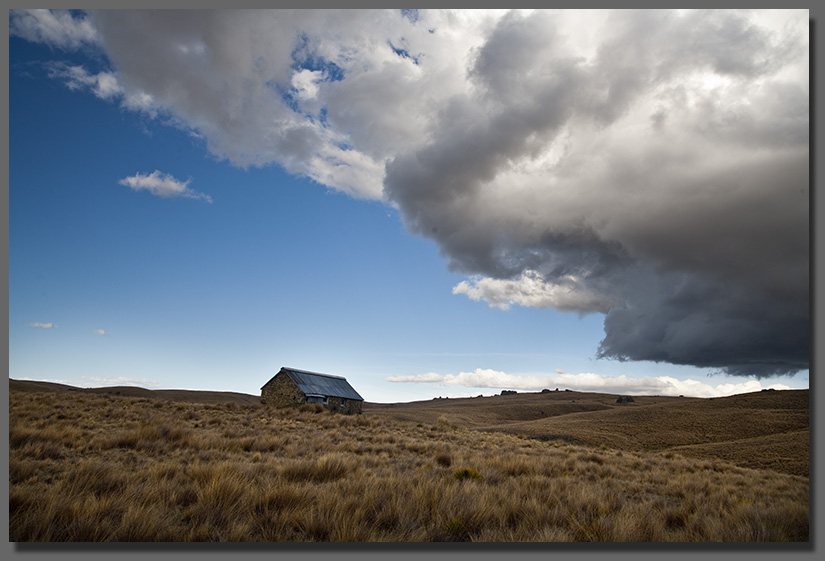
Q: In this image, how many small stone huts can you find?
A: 1